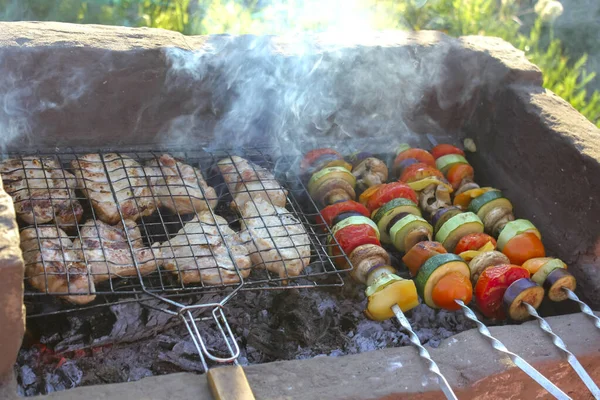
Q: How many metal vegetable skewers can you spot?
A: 4